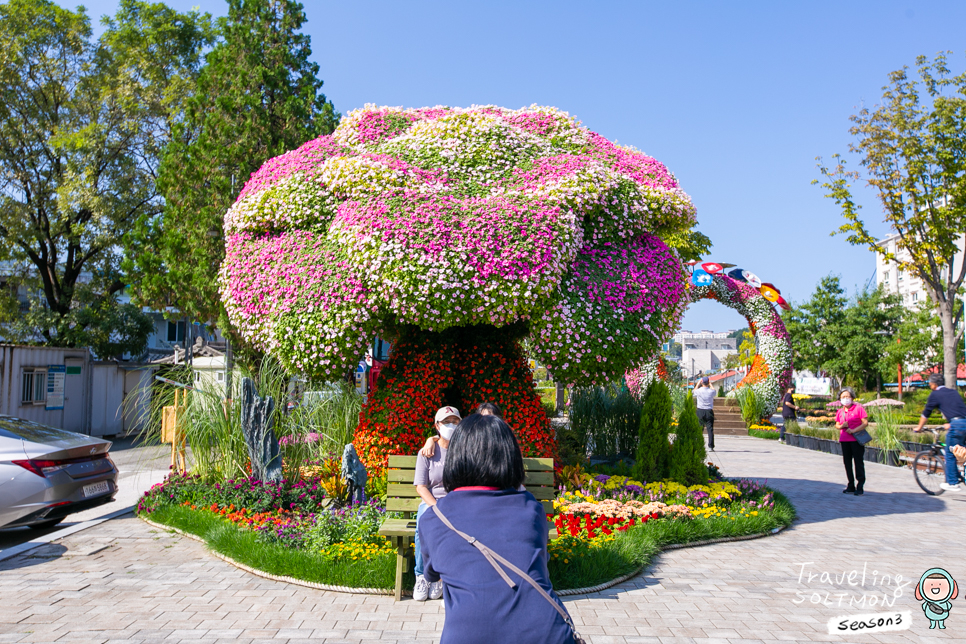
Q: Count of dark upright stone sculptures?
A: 2